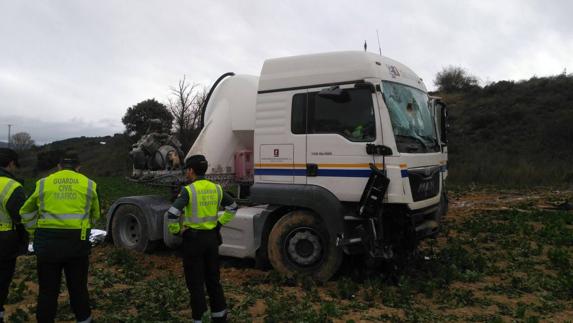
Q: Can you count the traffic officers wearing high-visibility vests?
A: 3